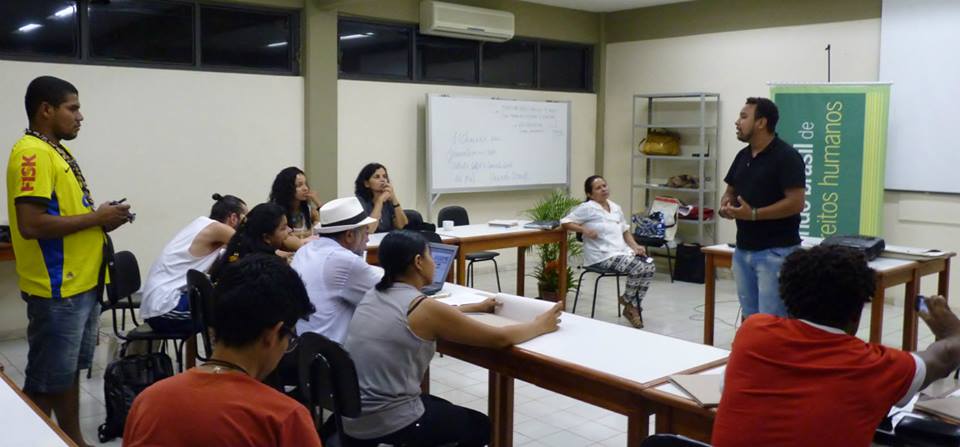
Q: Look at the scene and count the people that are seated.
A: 9